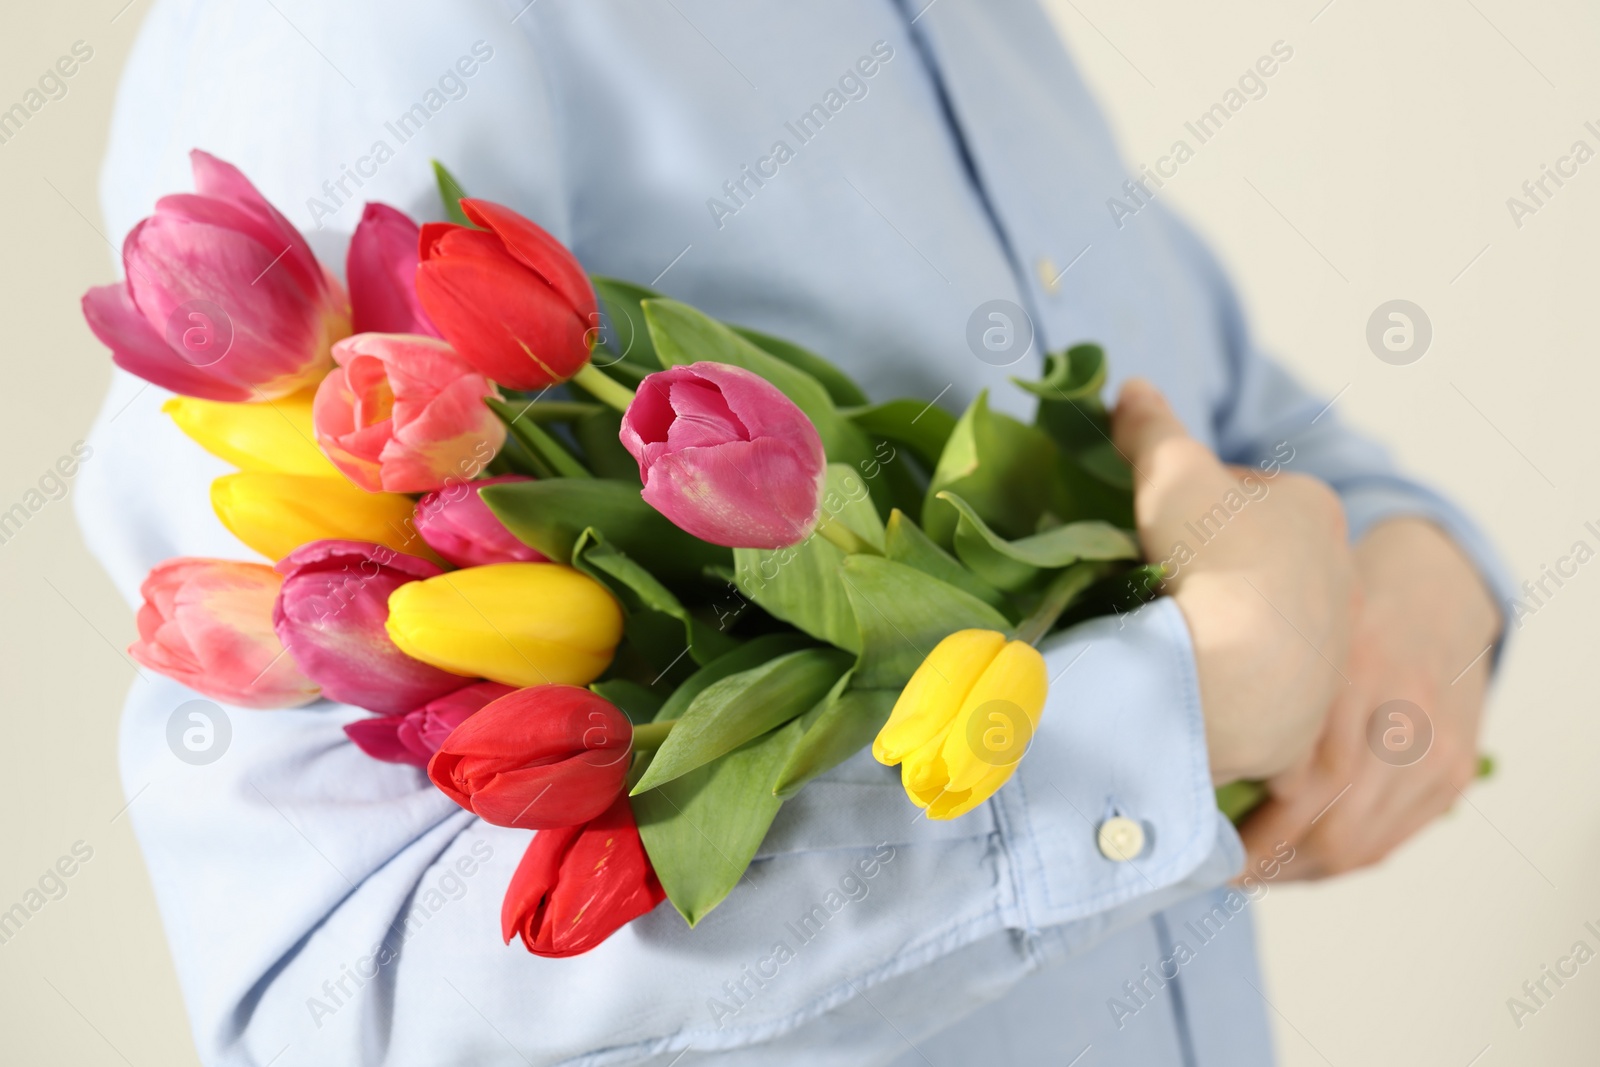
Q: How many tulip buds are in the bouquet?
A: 15